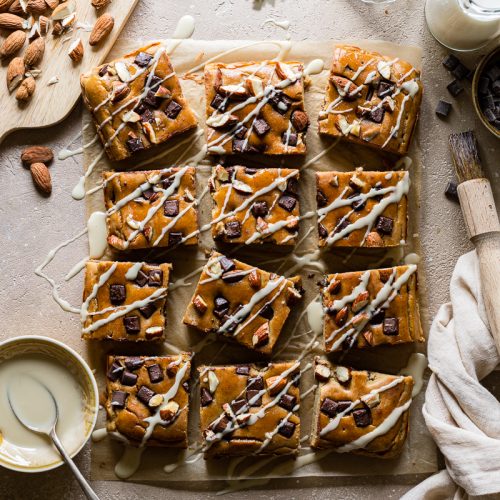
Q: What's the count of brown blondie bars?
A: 12